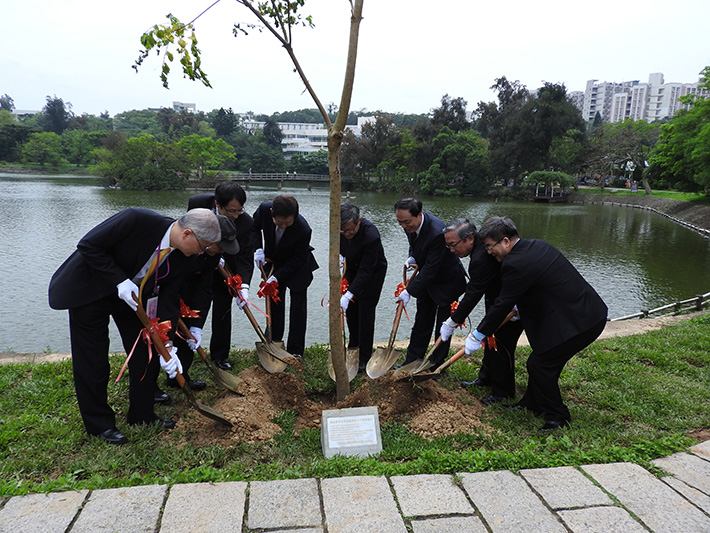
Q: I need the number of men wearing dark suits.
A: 8